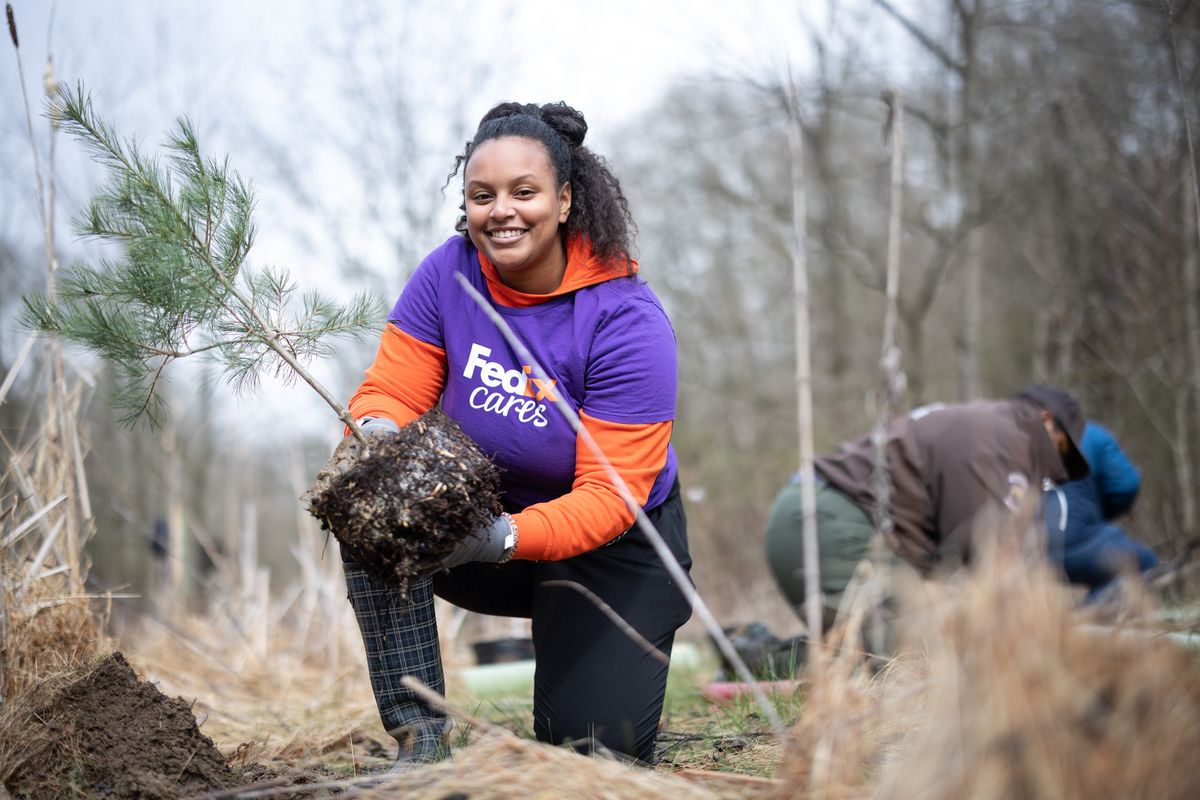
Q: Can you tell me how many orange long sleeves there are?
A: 2